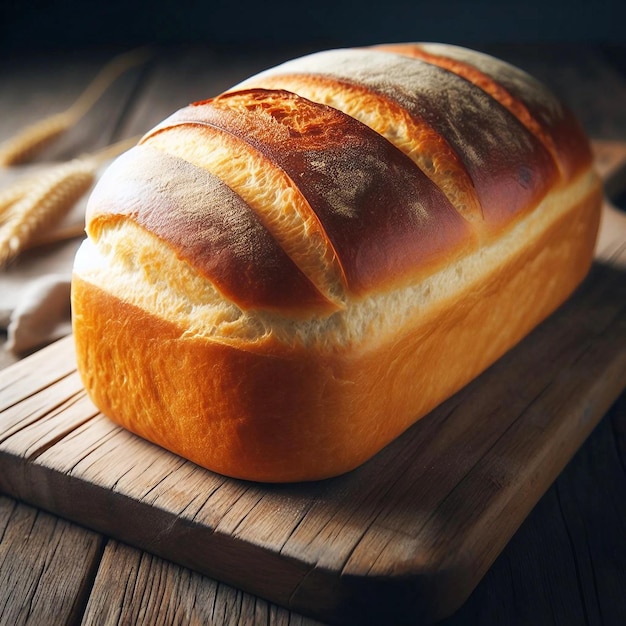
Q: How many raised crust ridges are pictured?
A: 4